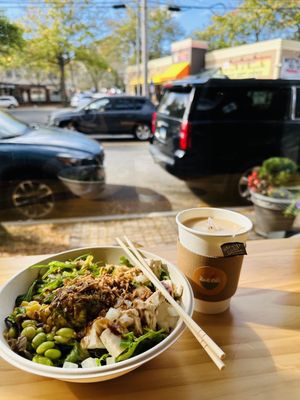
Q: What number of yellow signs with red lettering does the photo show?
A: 1